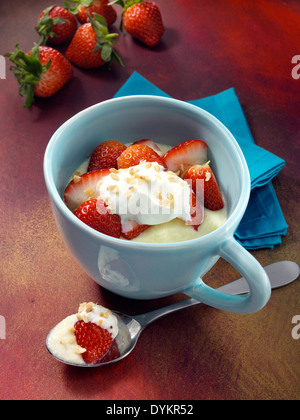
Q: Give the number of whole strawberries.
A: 5